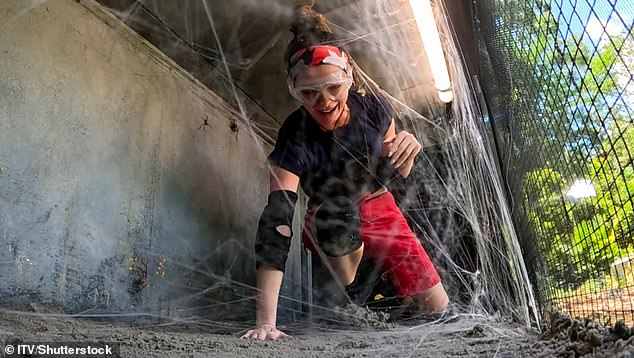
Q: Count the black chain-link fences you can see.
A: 1